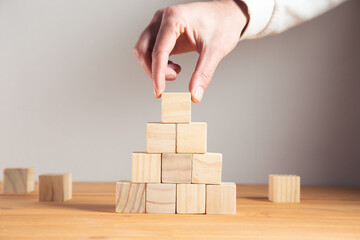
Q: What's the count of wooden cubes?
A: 13